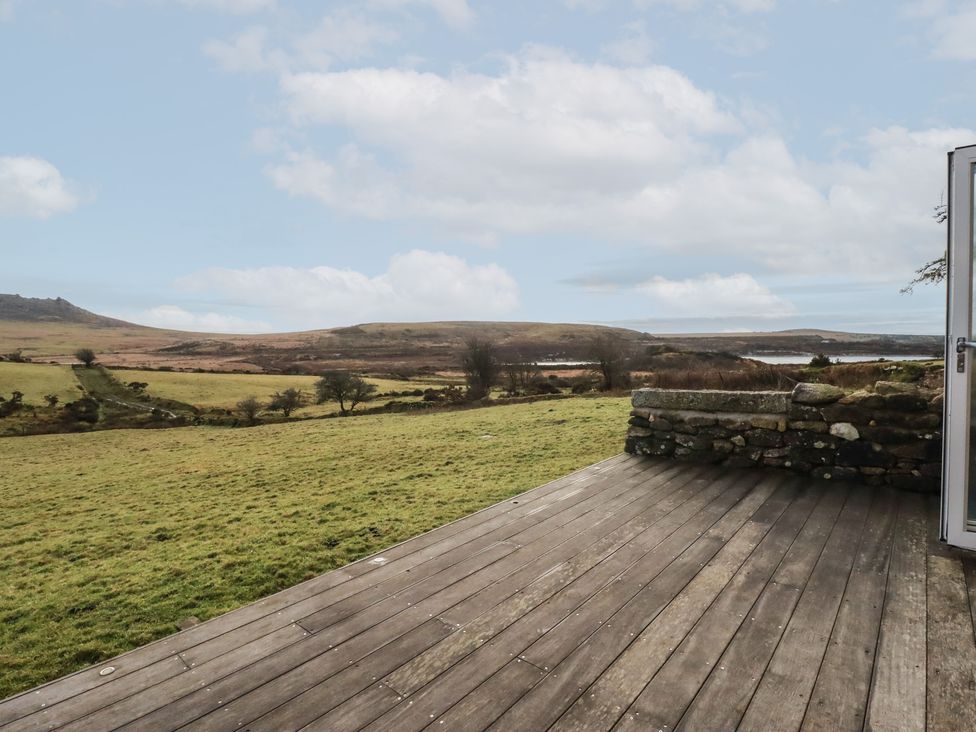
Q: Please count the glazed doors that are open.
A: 1